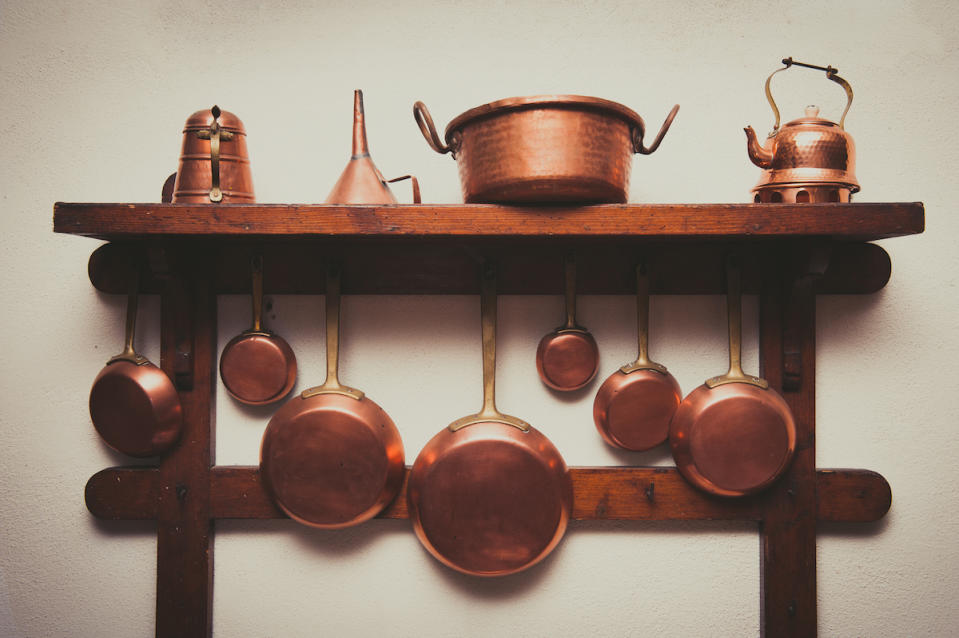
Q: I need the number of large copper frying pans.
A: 3